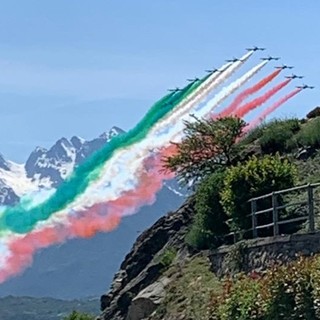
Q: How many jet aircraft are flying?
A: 9